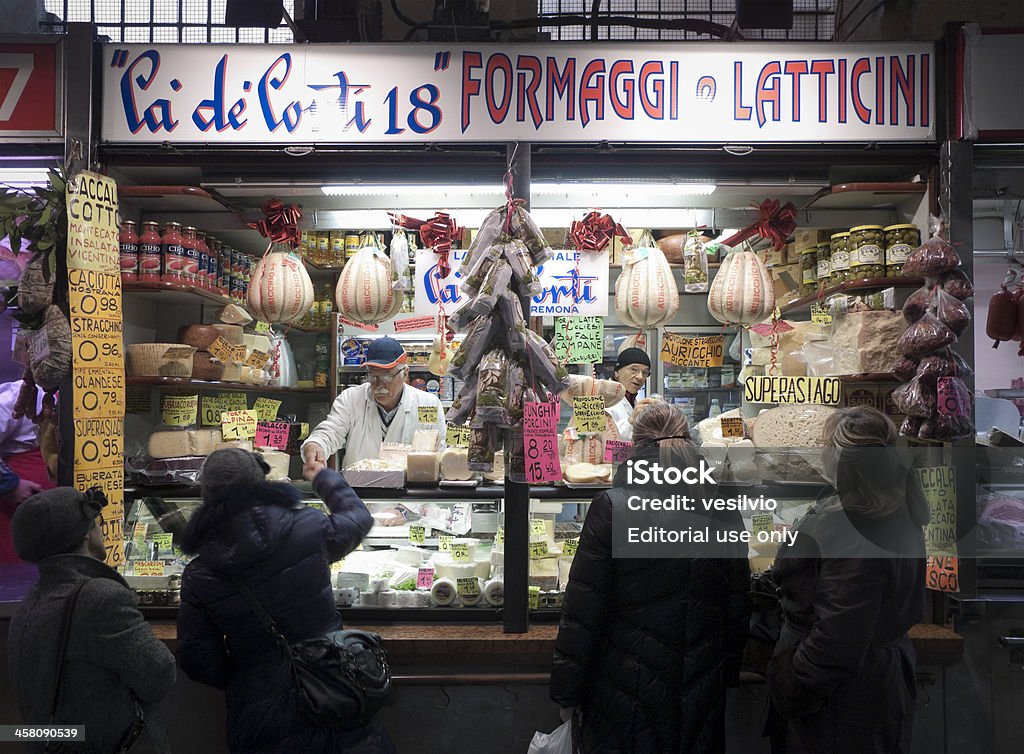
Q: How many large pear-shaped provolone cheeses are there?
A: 4